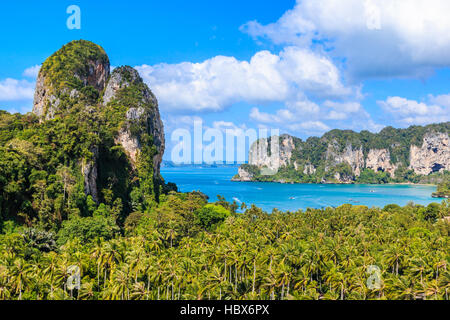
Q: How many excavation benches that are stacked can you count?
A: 0